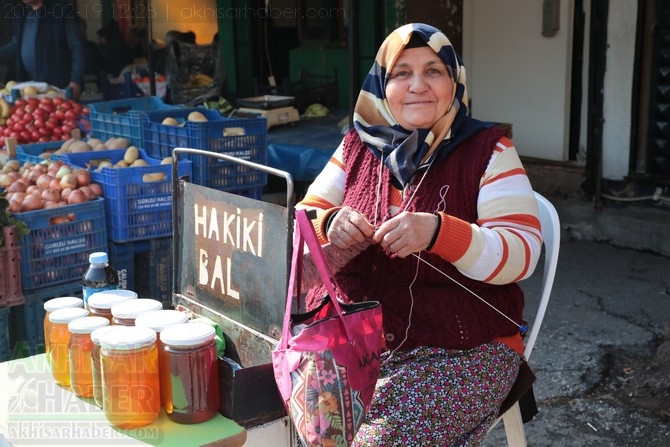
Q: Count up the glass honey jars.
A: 9